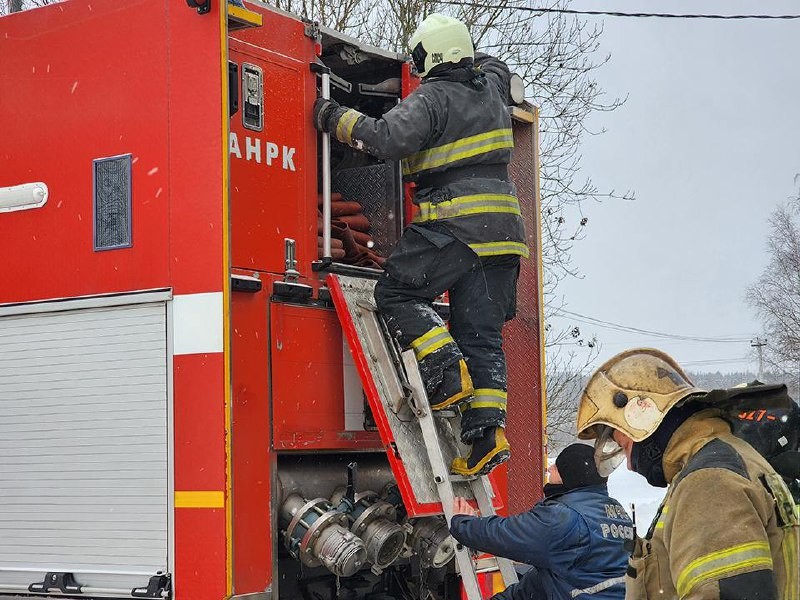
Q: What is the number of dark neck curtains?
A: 2